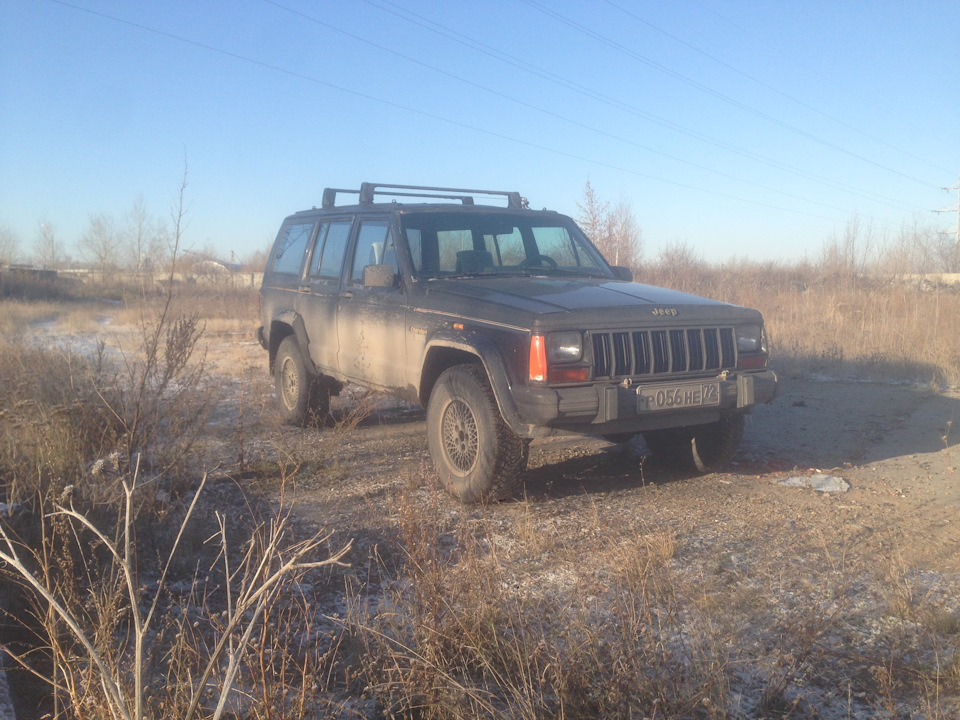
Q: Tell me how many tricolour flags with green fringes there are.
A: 0